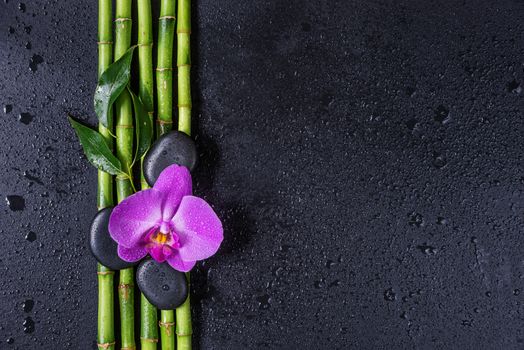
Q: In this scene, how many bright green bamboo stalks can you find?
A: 5